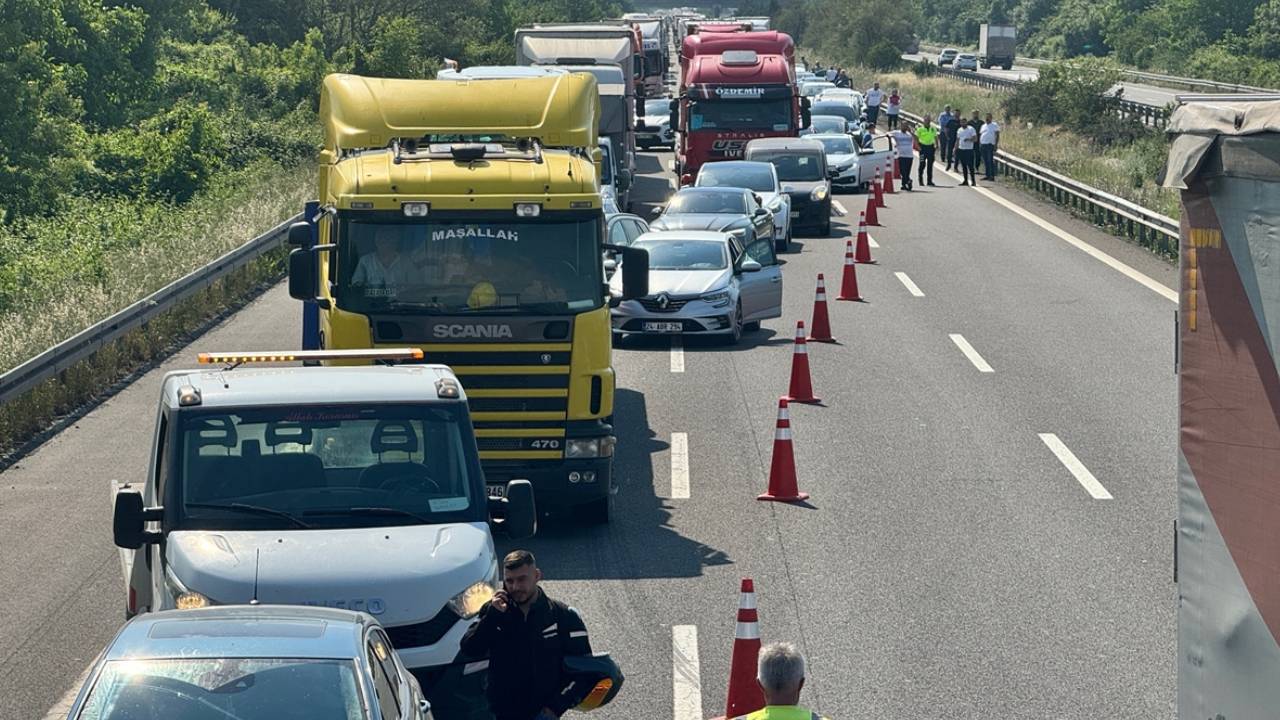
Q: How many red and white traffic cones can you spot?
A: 10